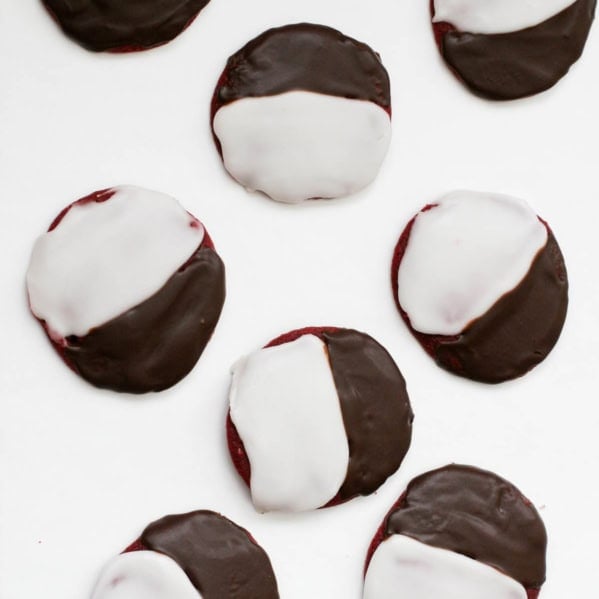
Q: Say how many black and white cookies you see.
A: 8